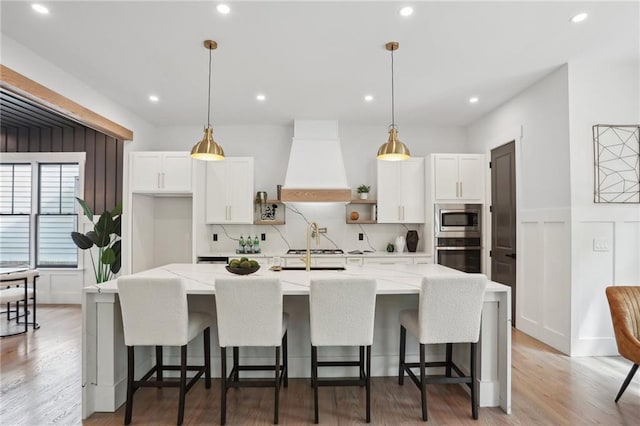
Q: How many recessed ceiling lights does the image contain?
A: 8